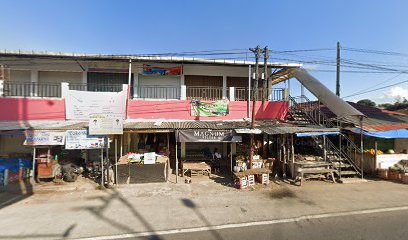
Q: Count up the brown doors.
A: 2